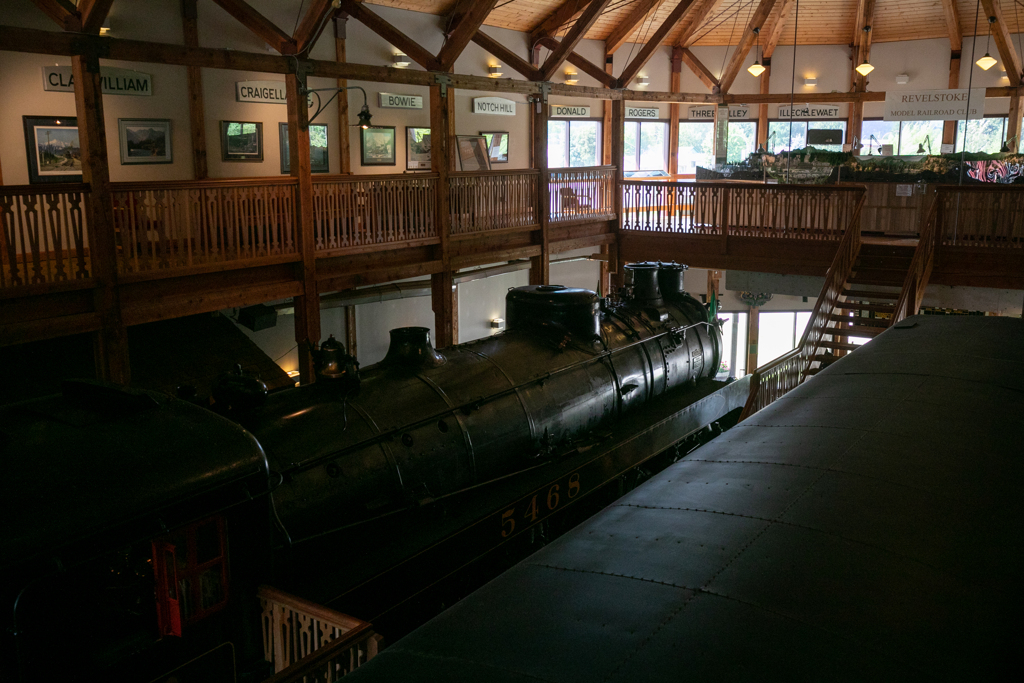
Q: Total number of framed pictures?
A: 8